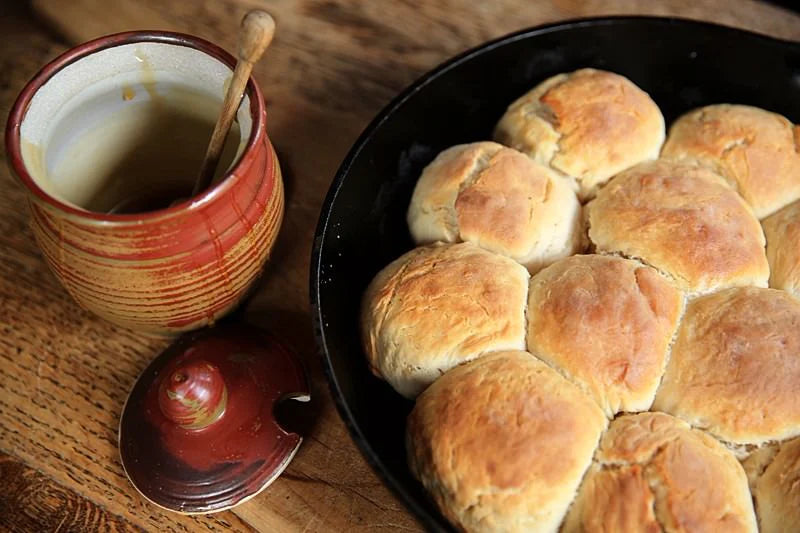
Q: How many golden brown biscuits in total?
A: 11